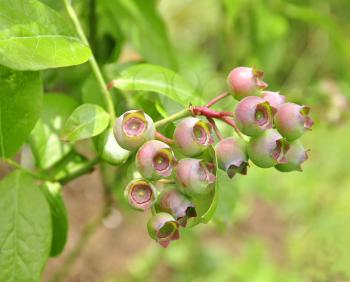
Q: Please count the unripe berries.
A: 15